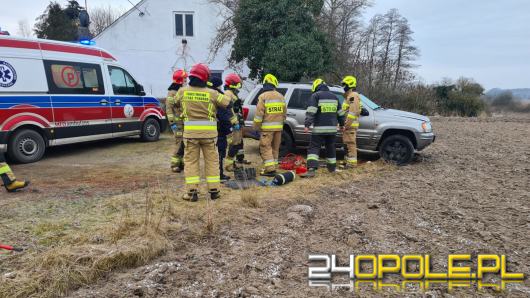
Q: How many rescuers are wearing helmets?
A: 6